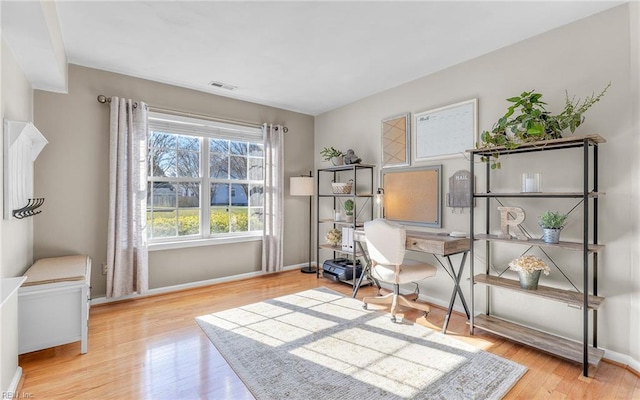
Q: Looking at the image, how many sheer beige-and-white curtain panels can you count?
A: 2